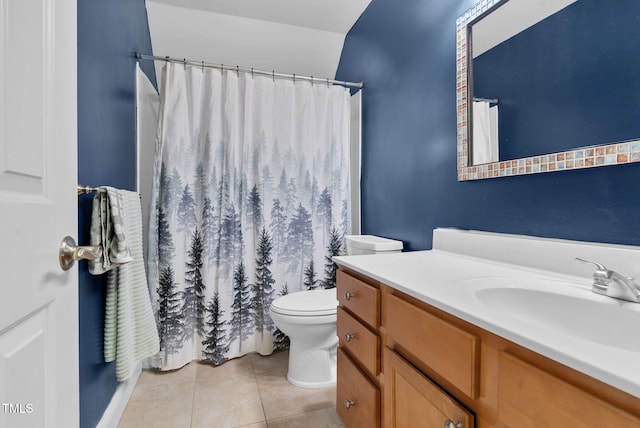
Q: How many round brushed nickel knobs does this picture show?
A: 4